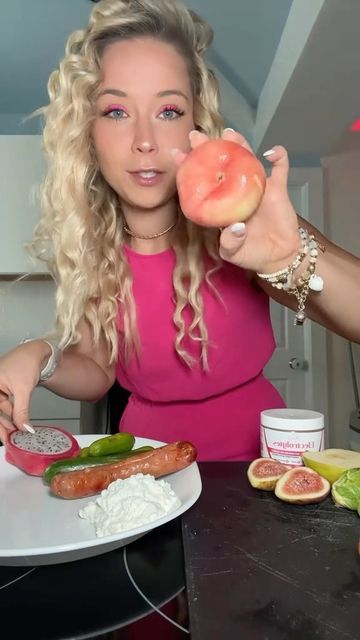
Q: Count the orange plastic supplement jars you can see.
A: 0